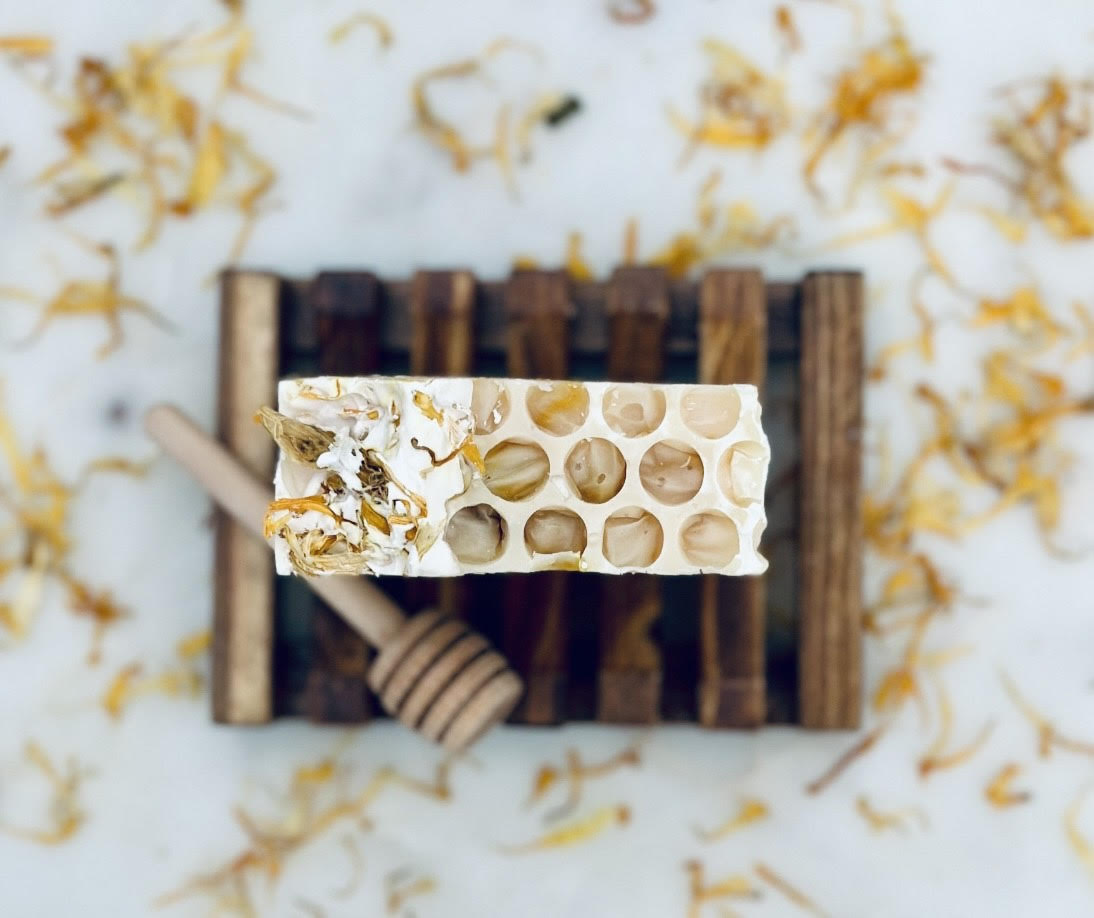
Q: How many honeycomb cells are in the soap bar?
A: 12